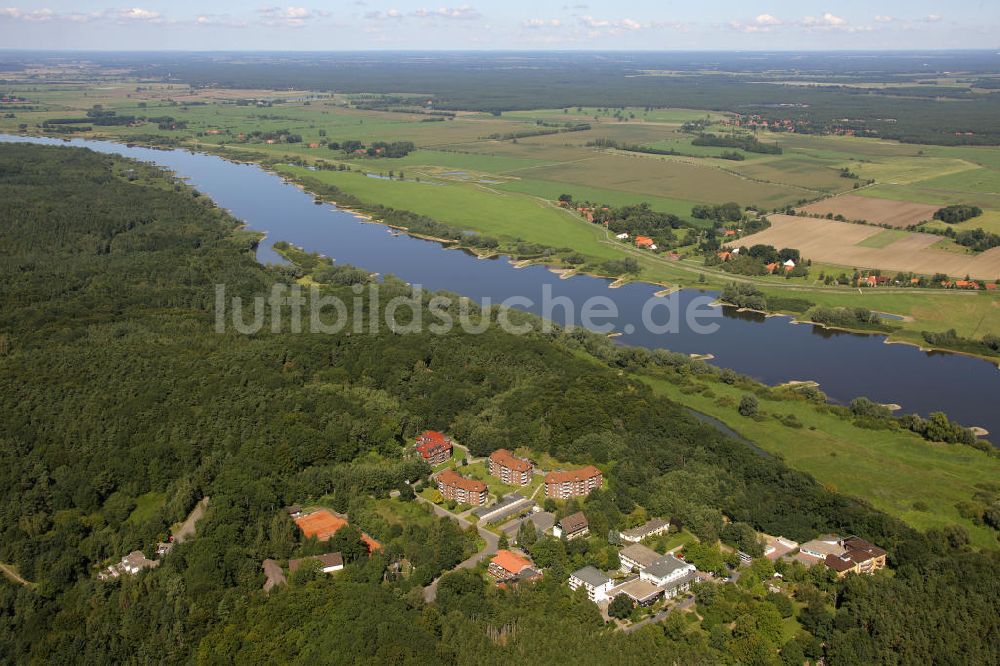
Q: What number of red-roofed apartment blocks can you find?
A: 4